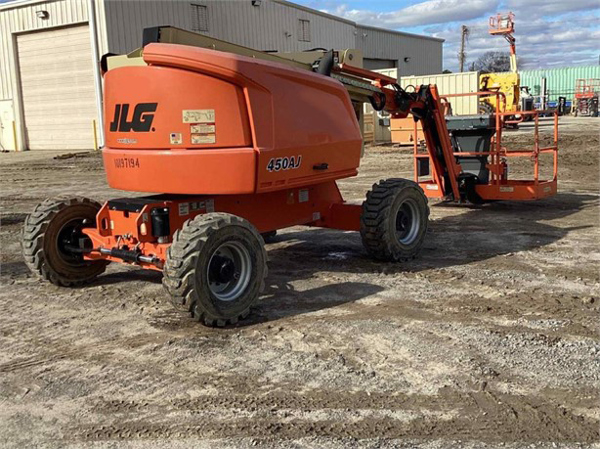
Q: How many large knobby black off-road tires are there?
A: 3